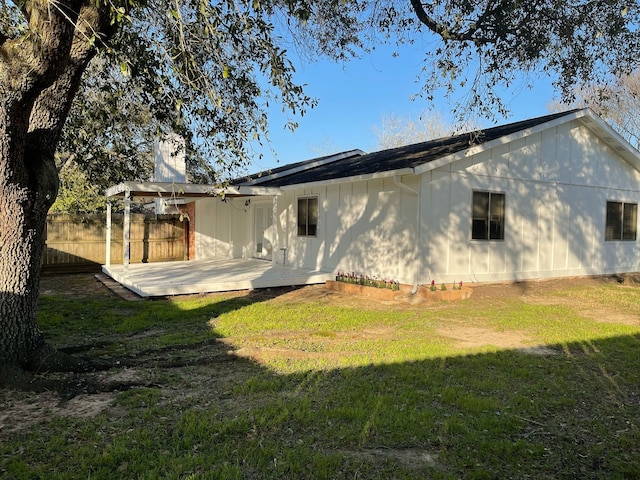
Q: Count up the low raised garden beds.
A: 2